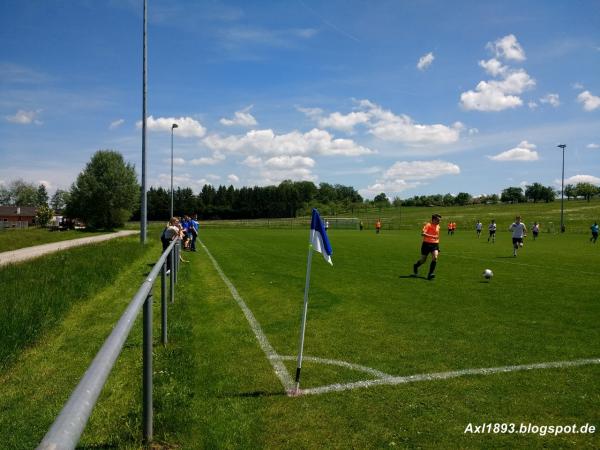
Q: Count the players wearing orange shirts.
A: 4